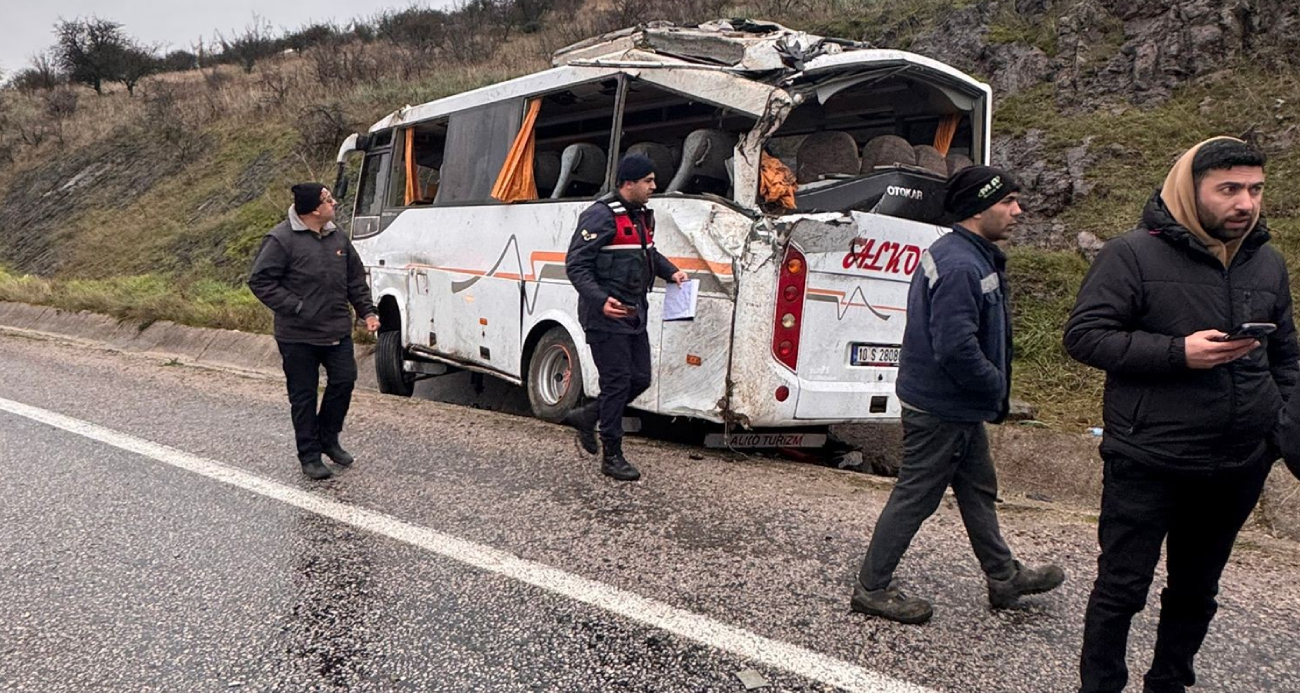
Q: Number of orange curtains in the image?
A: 4